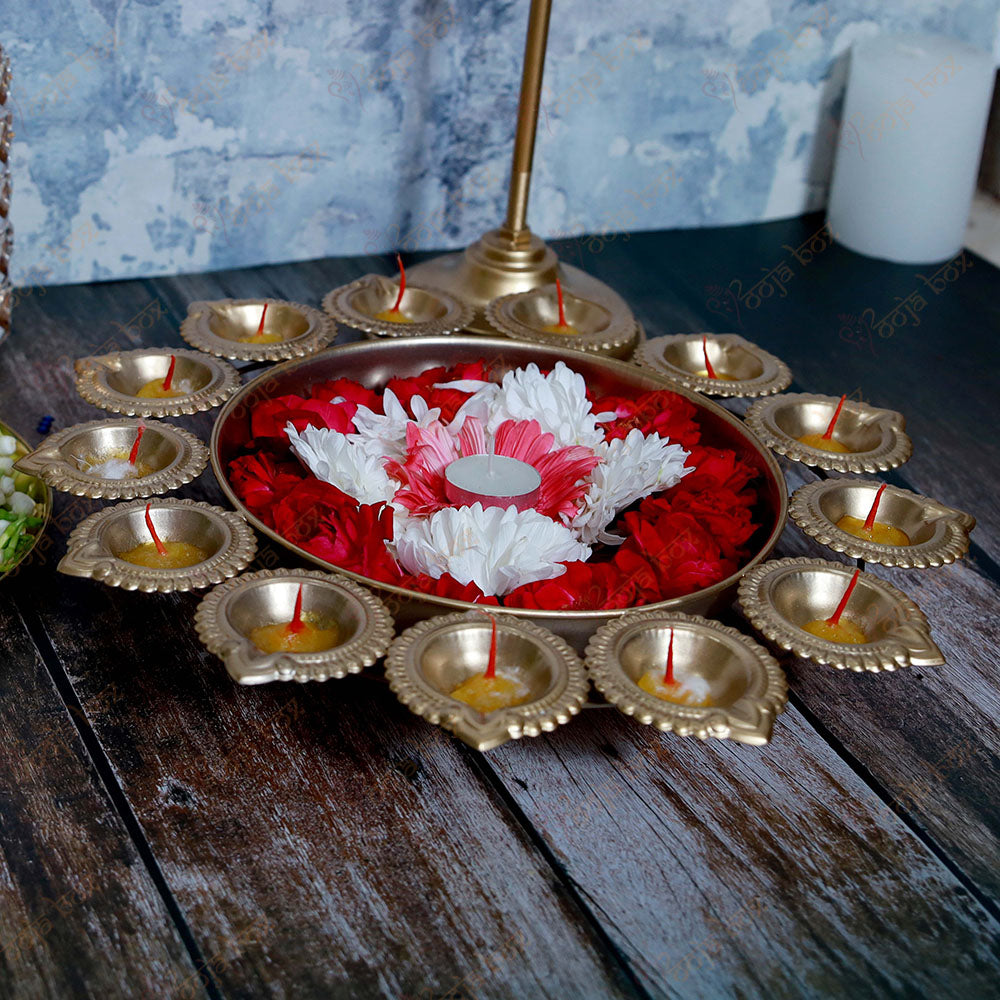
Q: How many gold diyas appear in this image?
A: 13